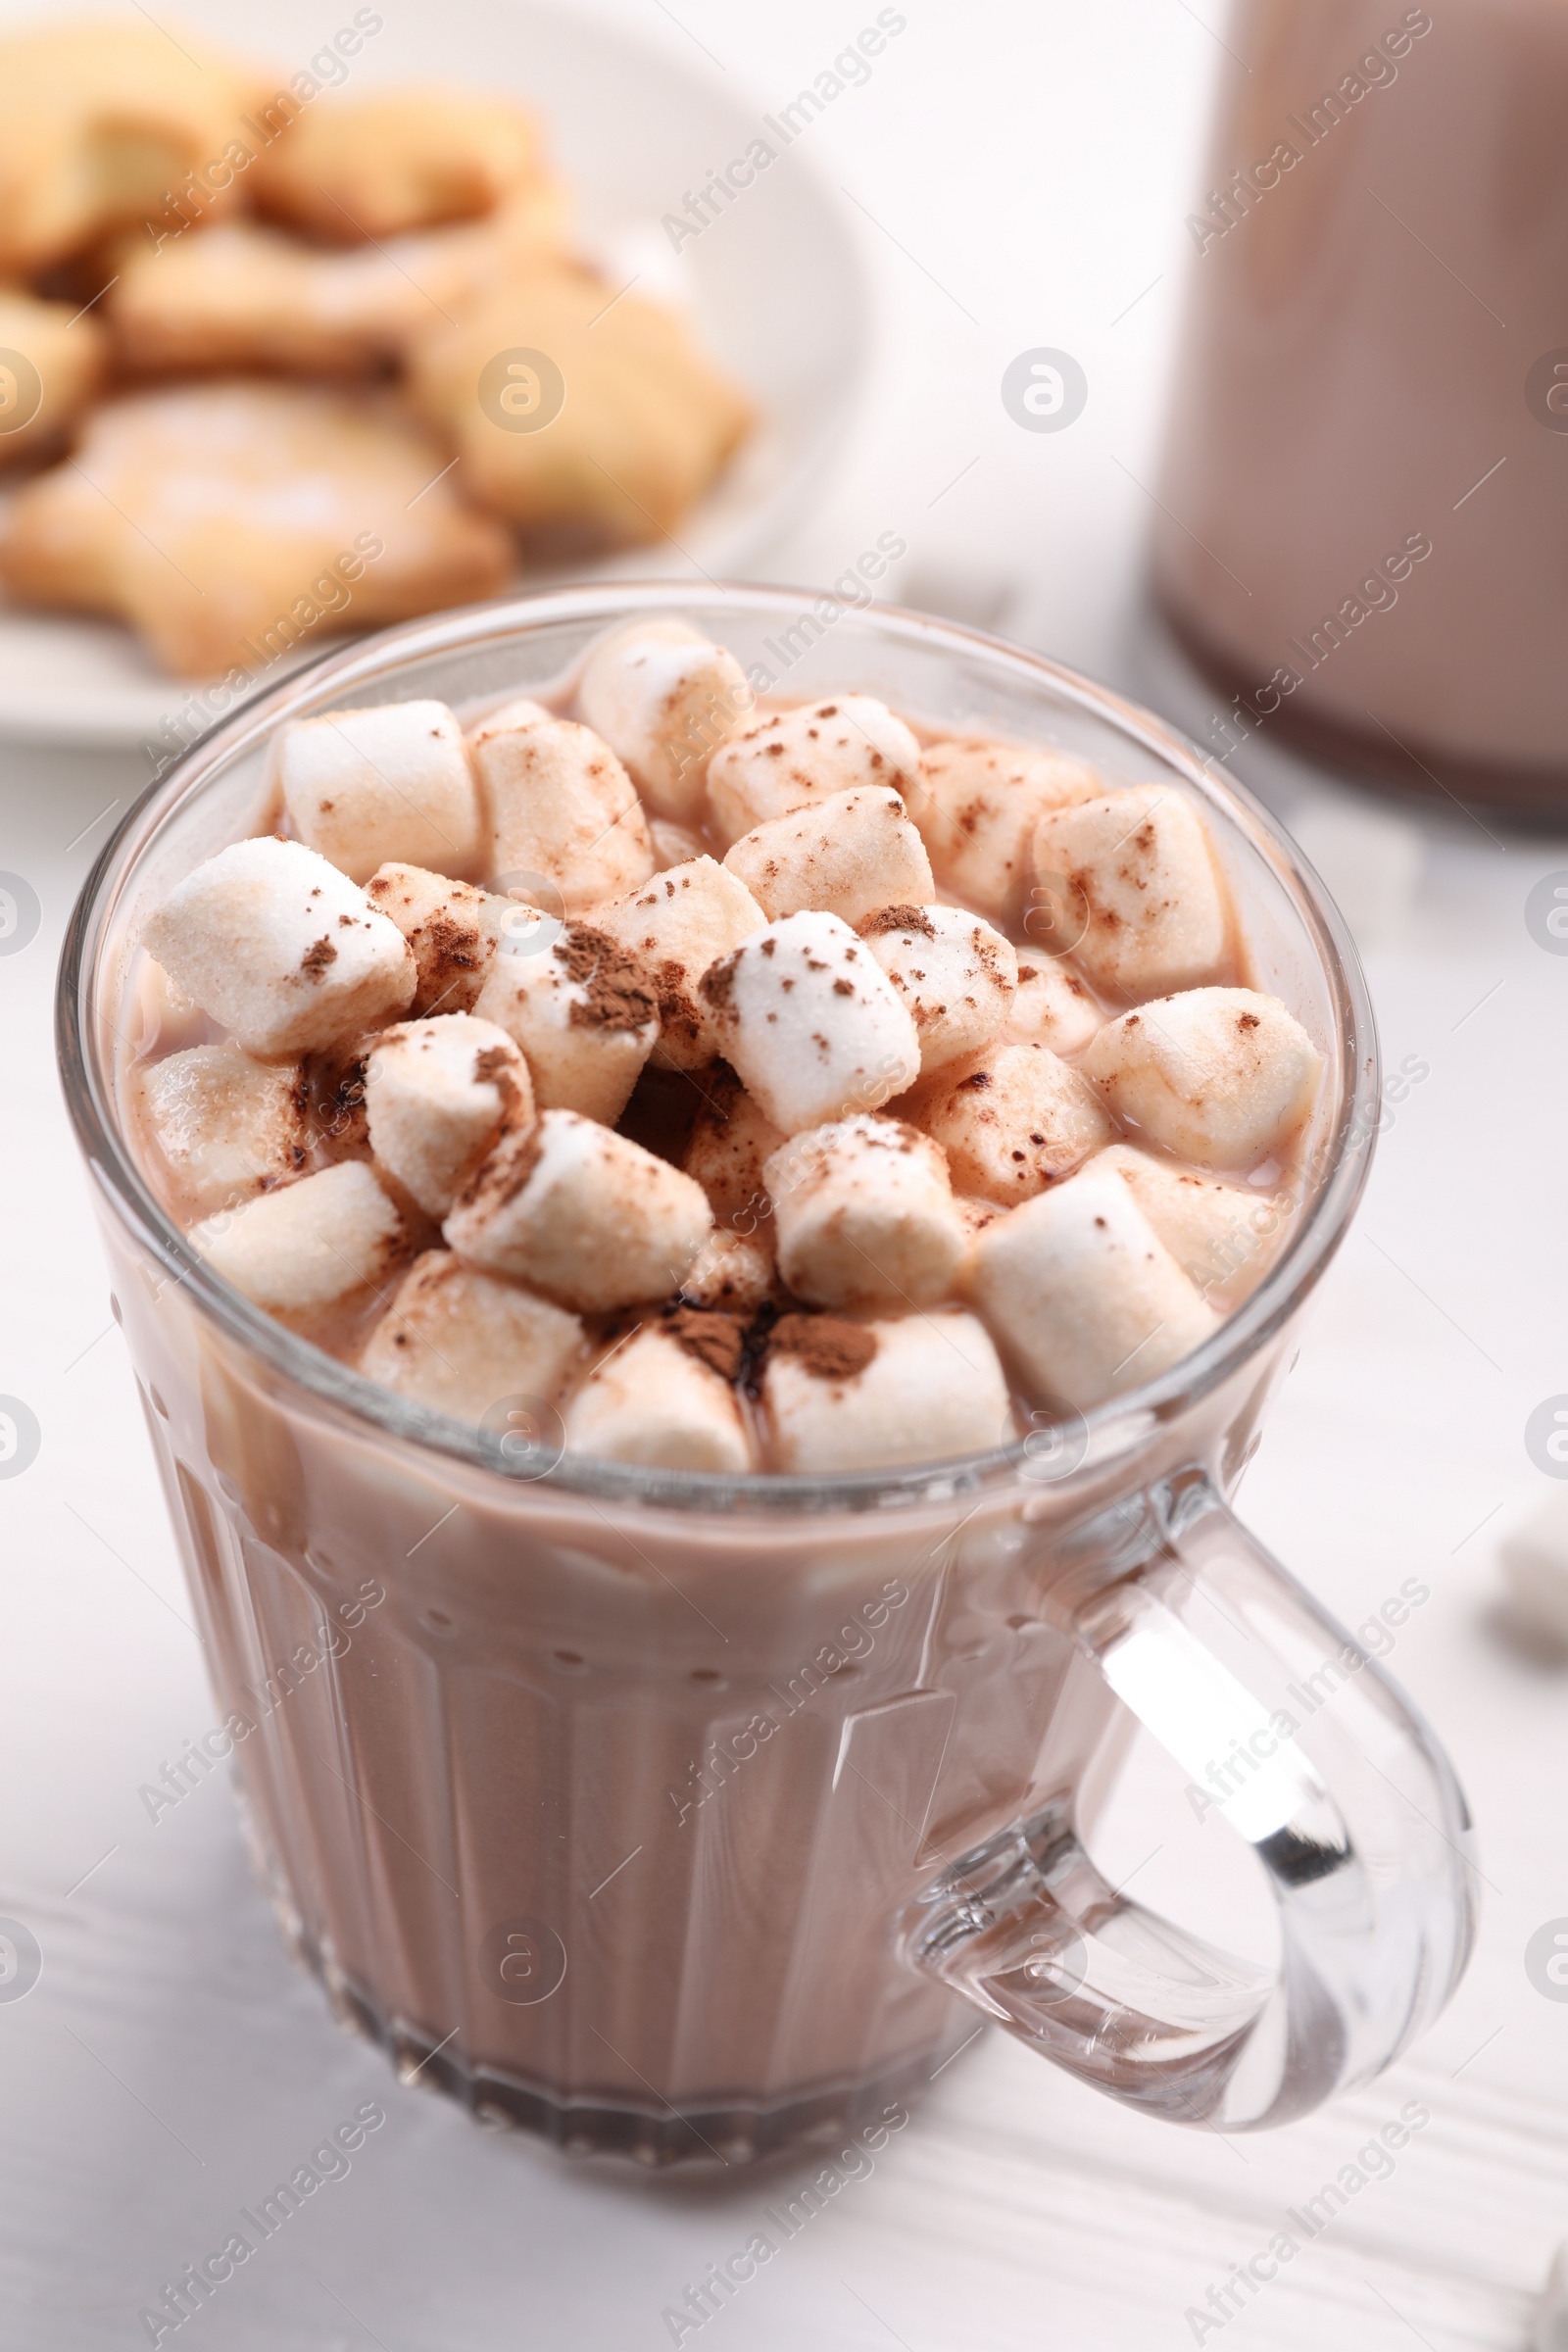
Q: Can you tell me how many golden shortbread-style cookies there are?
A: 6